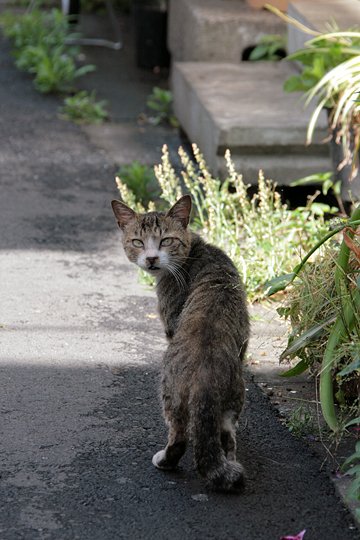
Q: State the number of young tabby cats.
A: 1